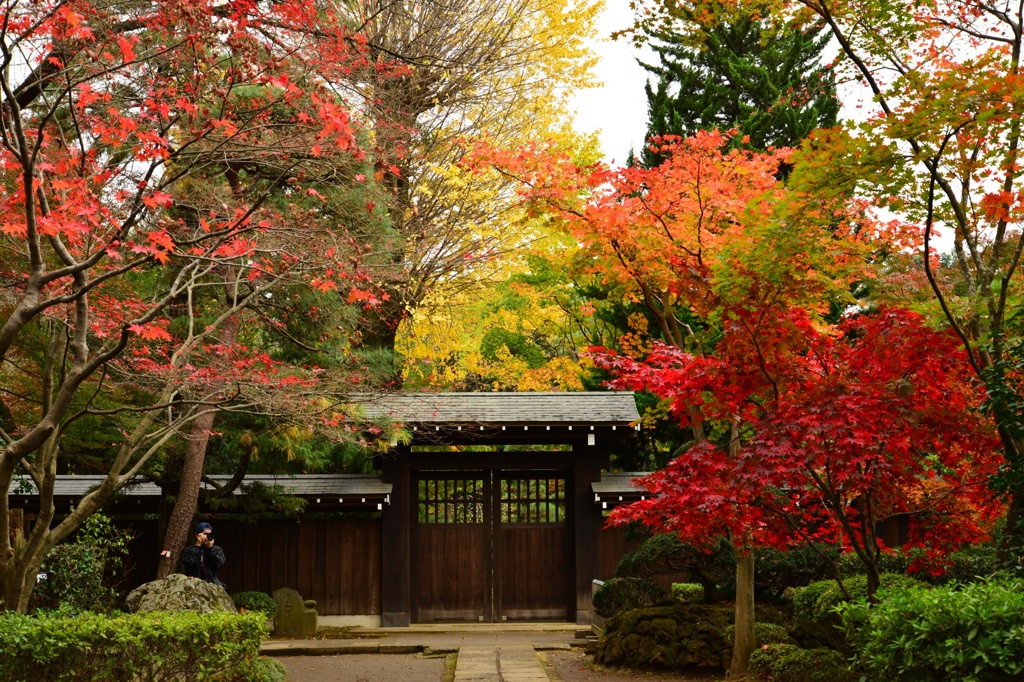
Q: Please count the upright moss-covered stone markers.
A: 2